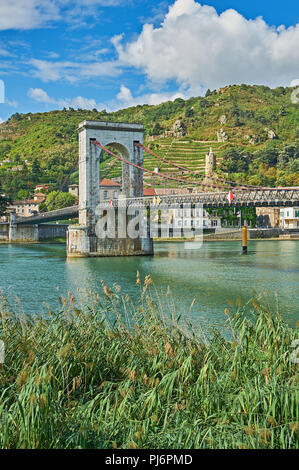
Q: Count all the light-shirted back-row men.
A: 0